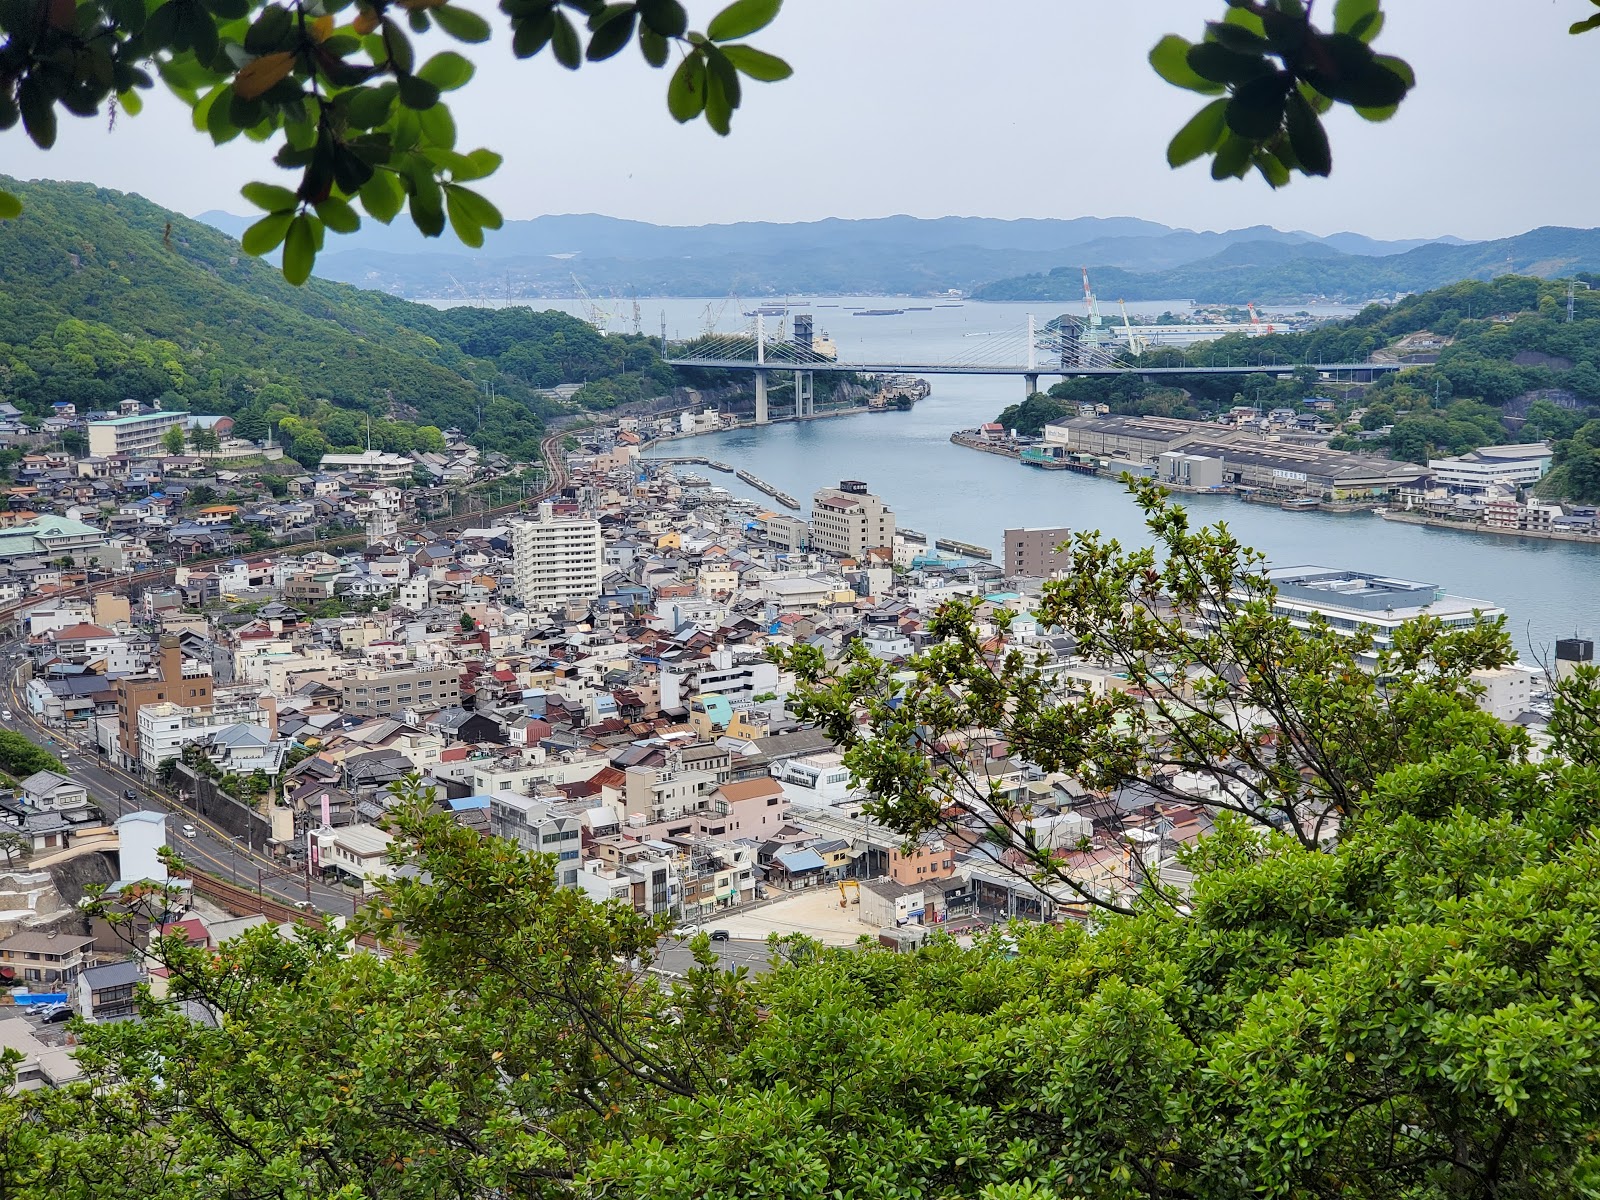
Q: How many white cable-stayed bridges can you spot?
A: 1